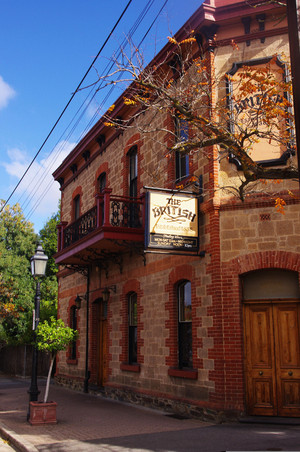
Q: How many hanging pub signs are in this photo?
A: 1